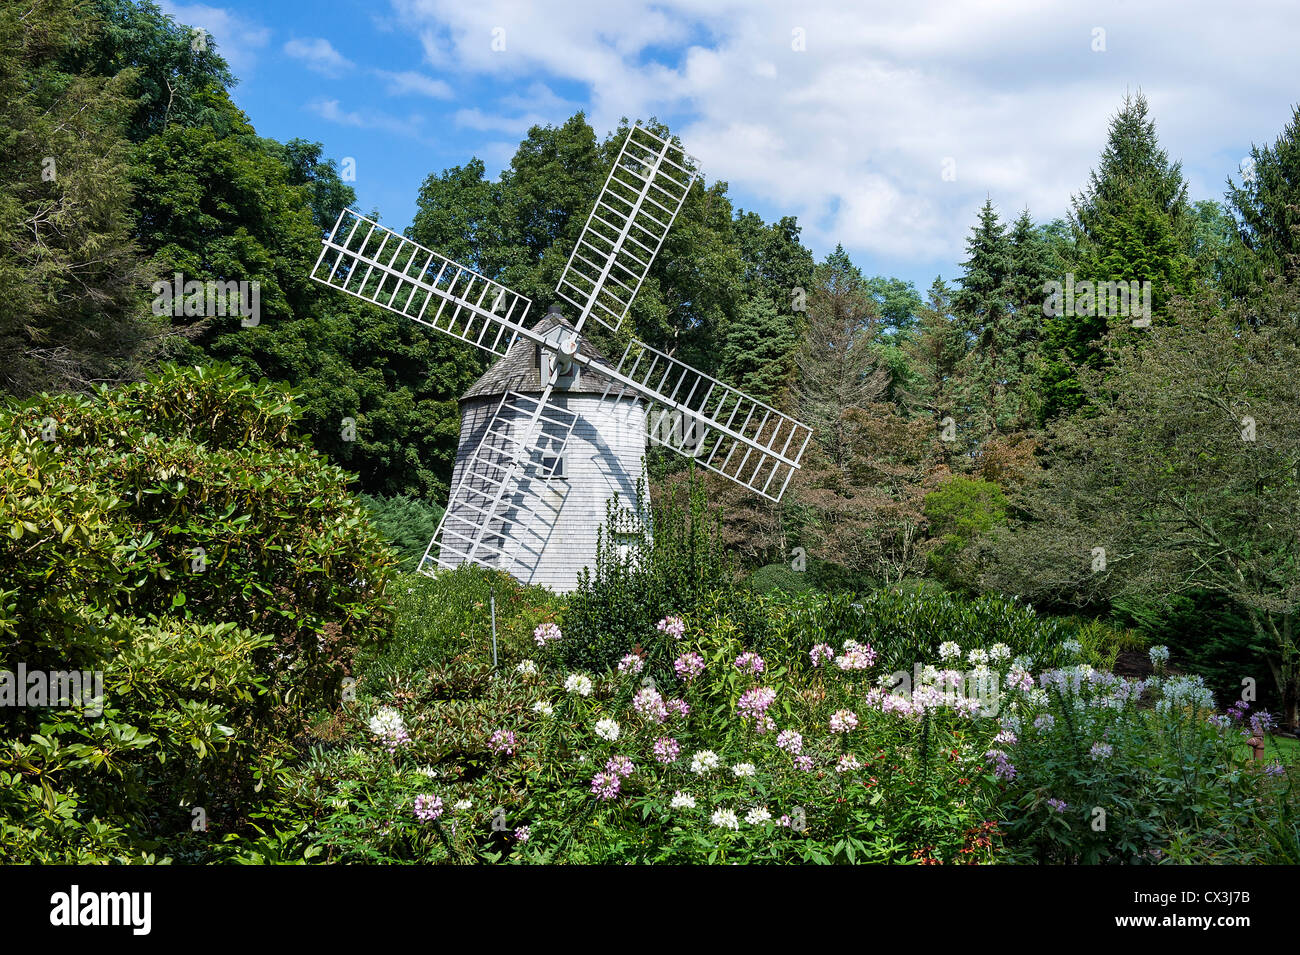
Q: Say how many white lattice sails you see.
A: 4